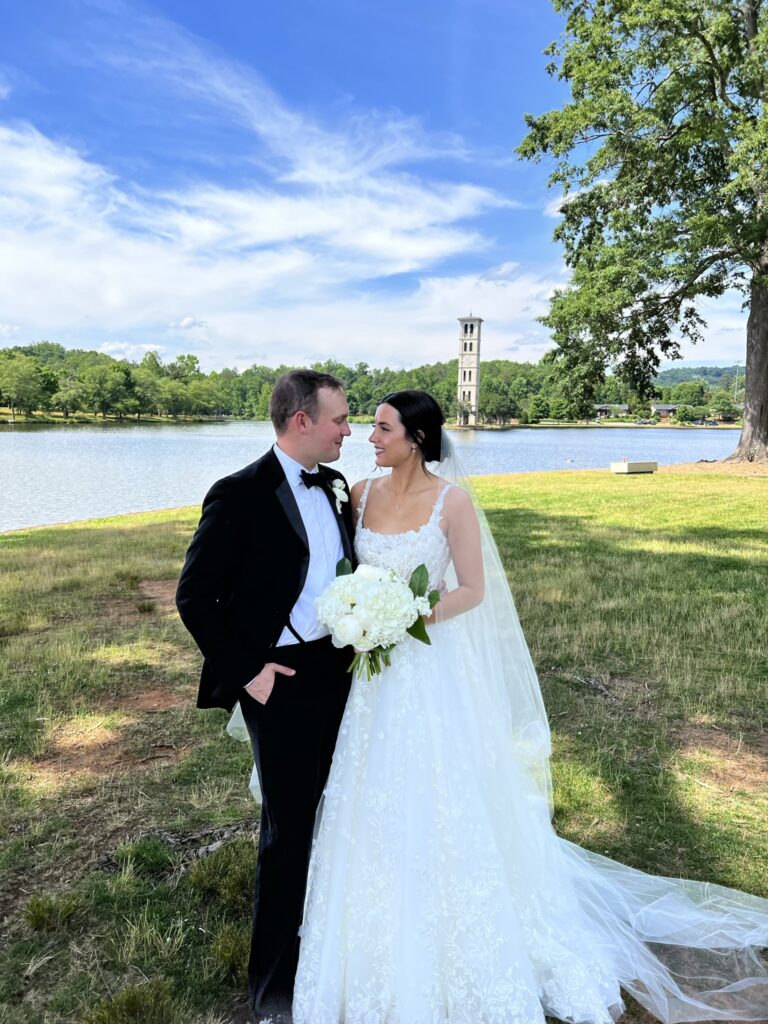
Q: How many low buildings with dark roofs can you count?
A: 2